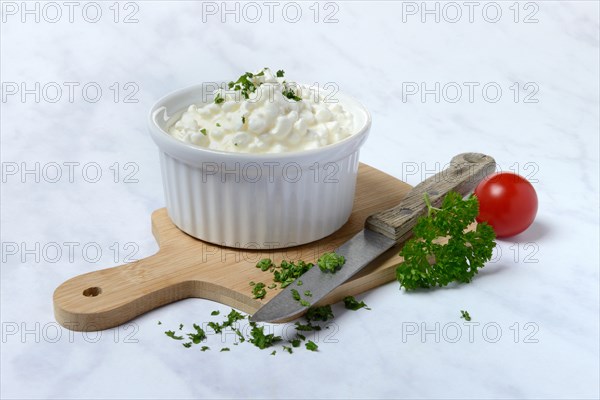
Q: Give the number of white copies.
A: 1